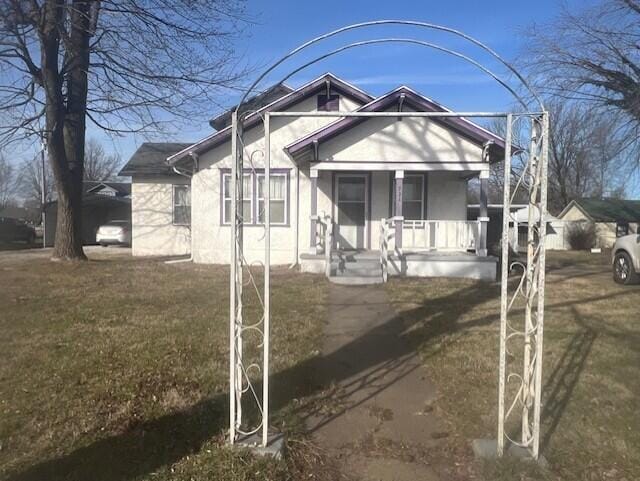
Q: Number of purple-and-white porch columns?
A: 3